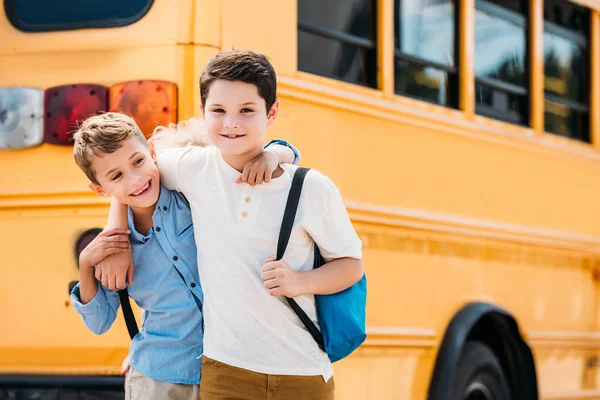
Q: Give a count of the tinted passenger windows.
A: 4